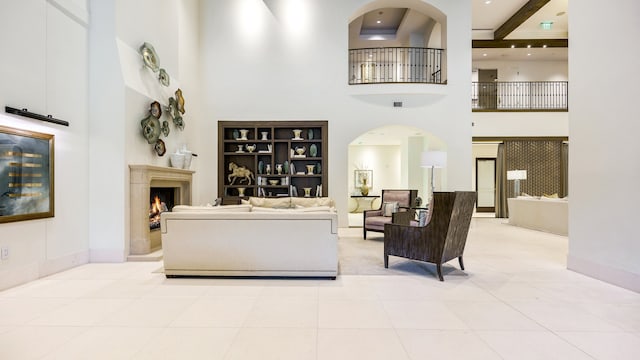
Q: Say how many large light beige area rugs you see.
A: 1